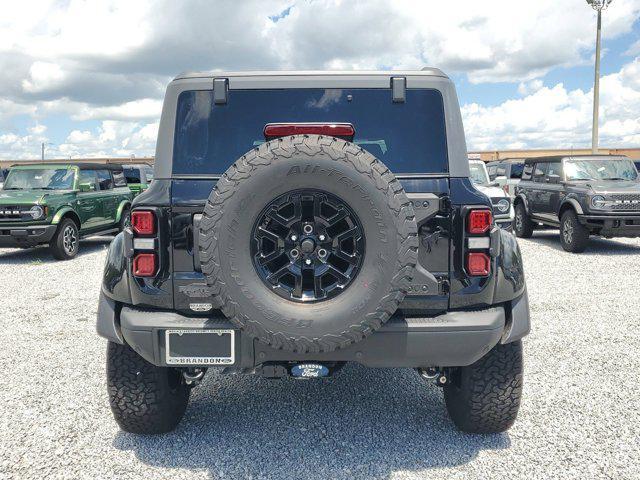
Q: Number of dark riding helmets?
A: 0